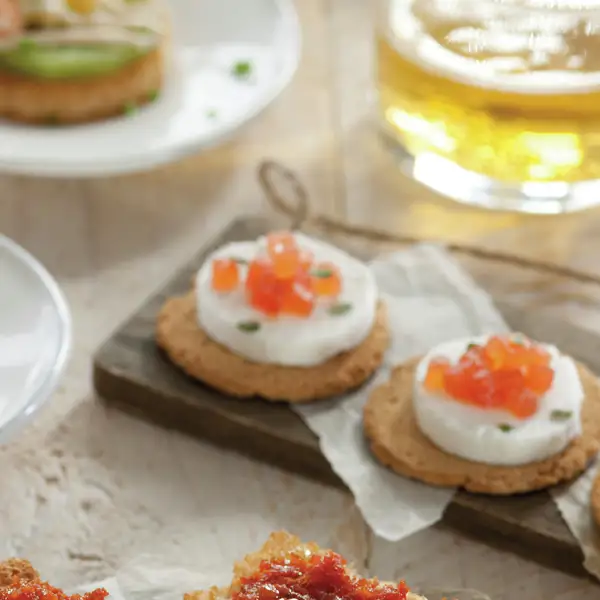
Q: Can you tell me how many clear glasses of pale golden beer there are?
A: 1